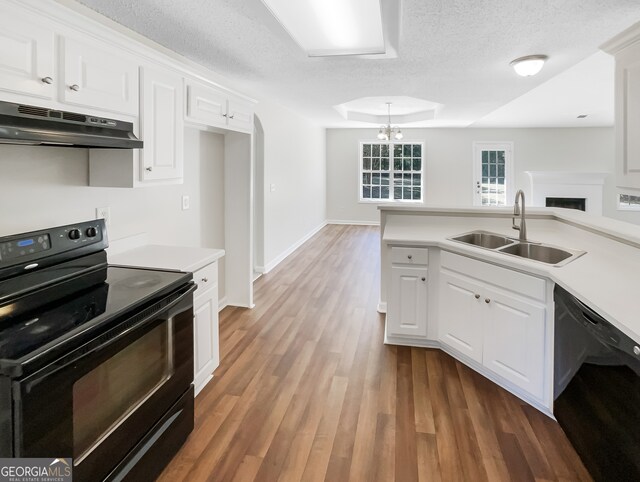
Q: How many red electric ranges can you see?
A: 0